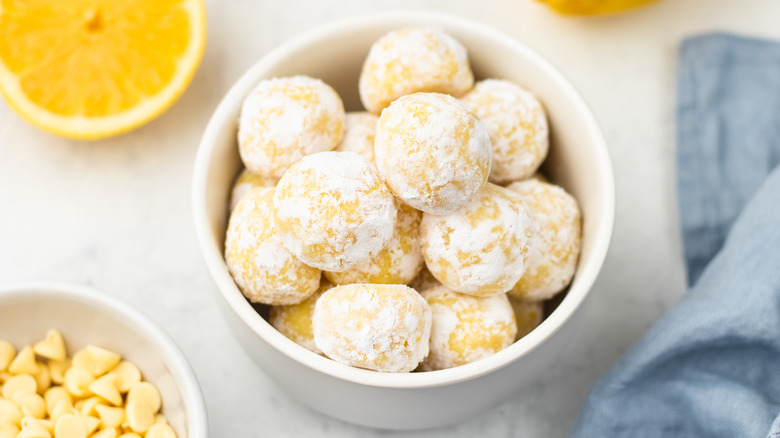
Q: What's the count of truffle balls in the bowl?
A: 15